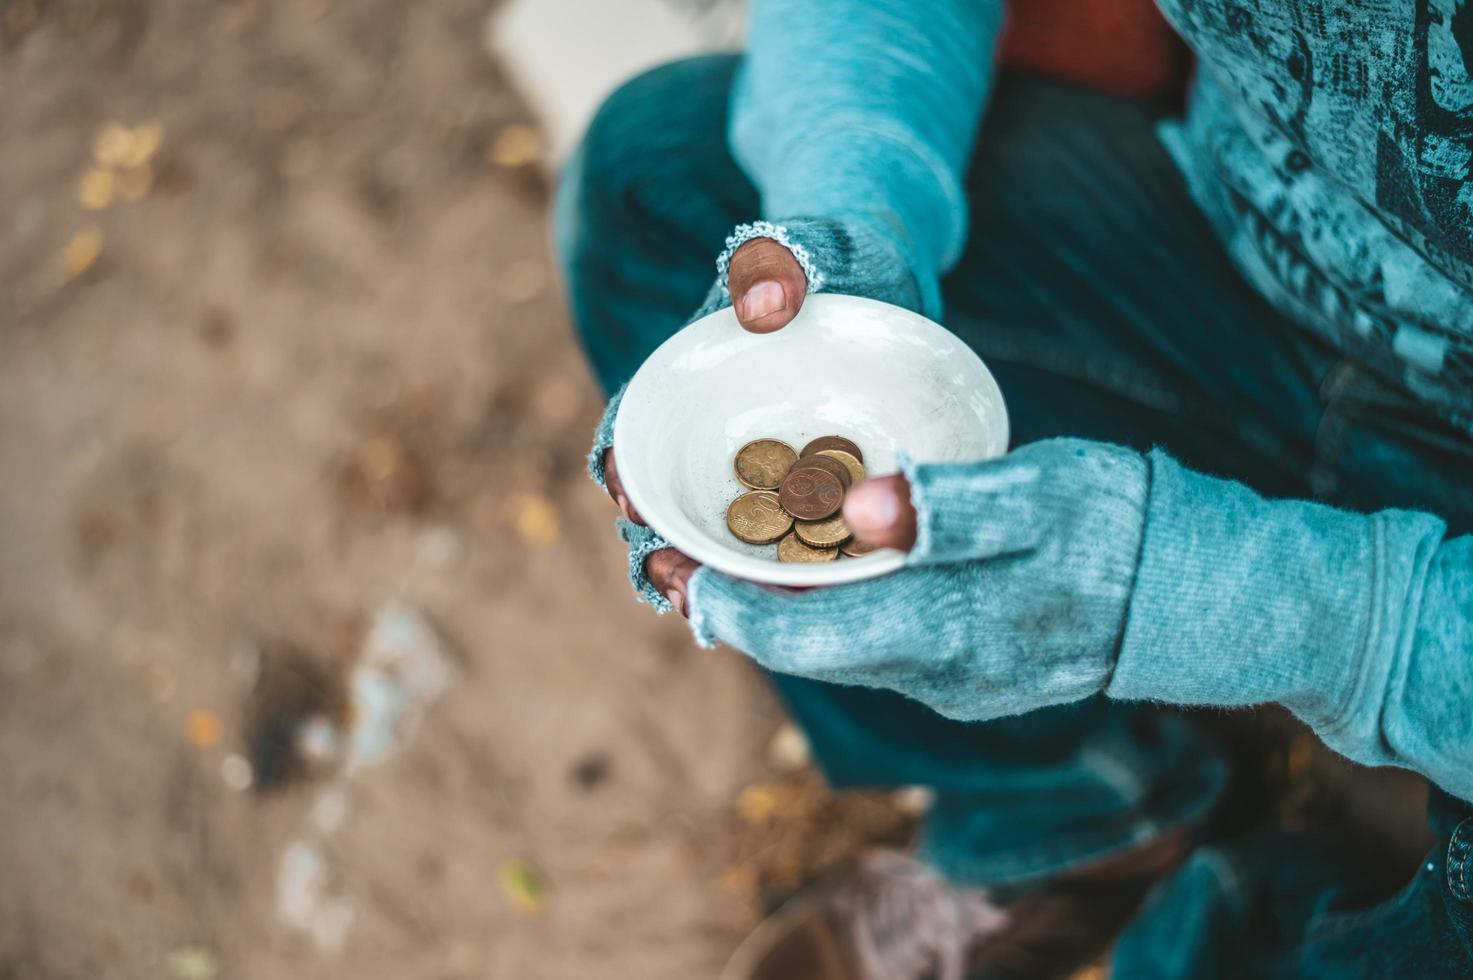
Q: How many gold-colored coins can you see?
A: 5